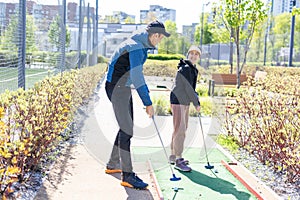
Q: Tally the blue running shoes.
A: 2